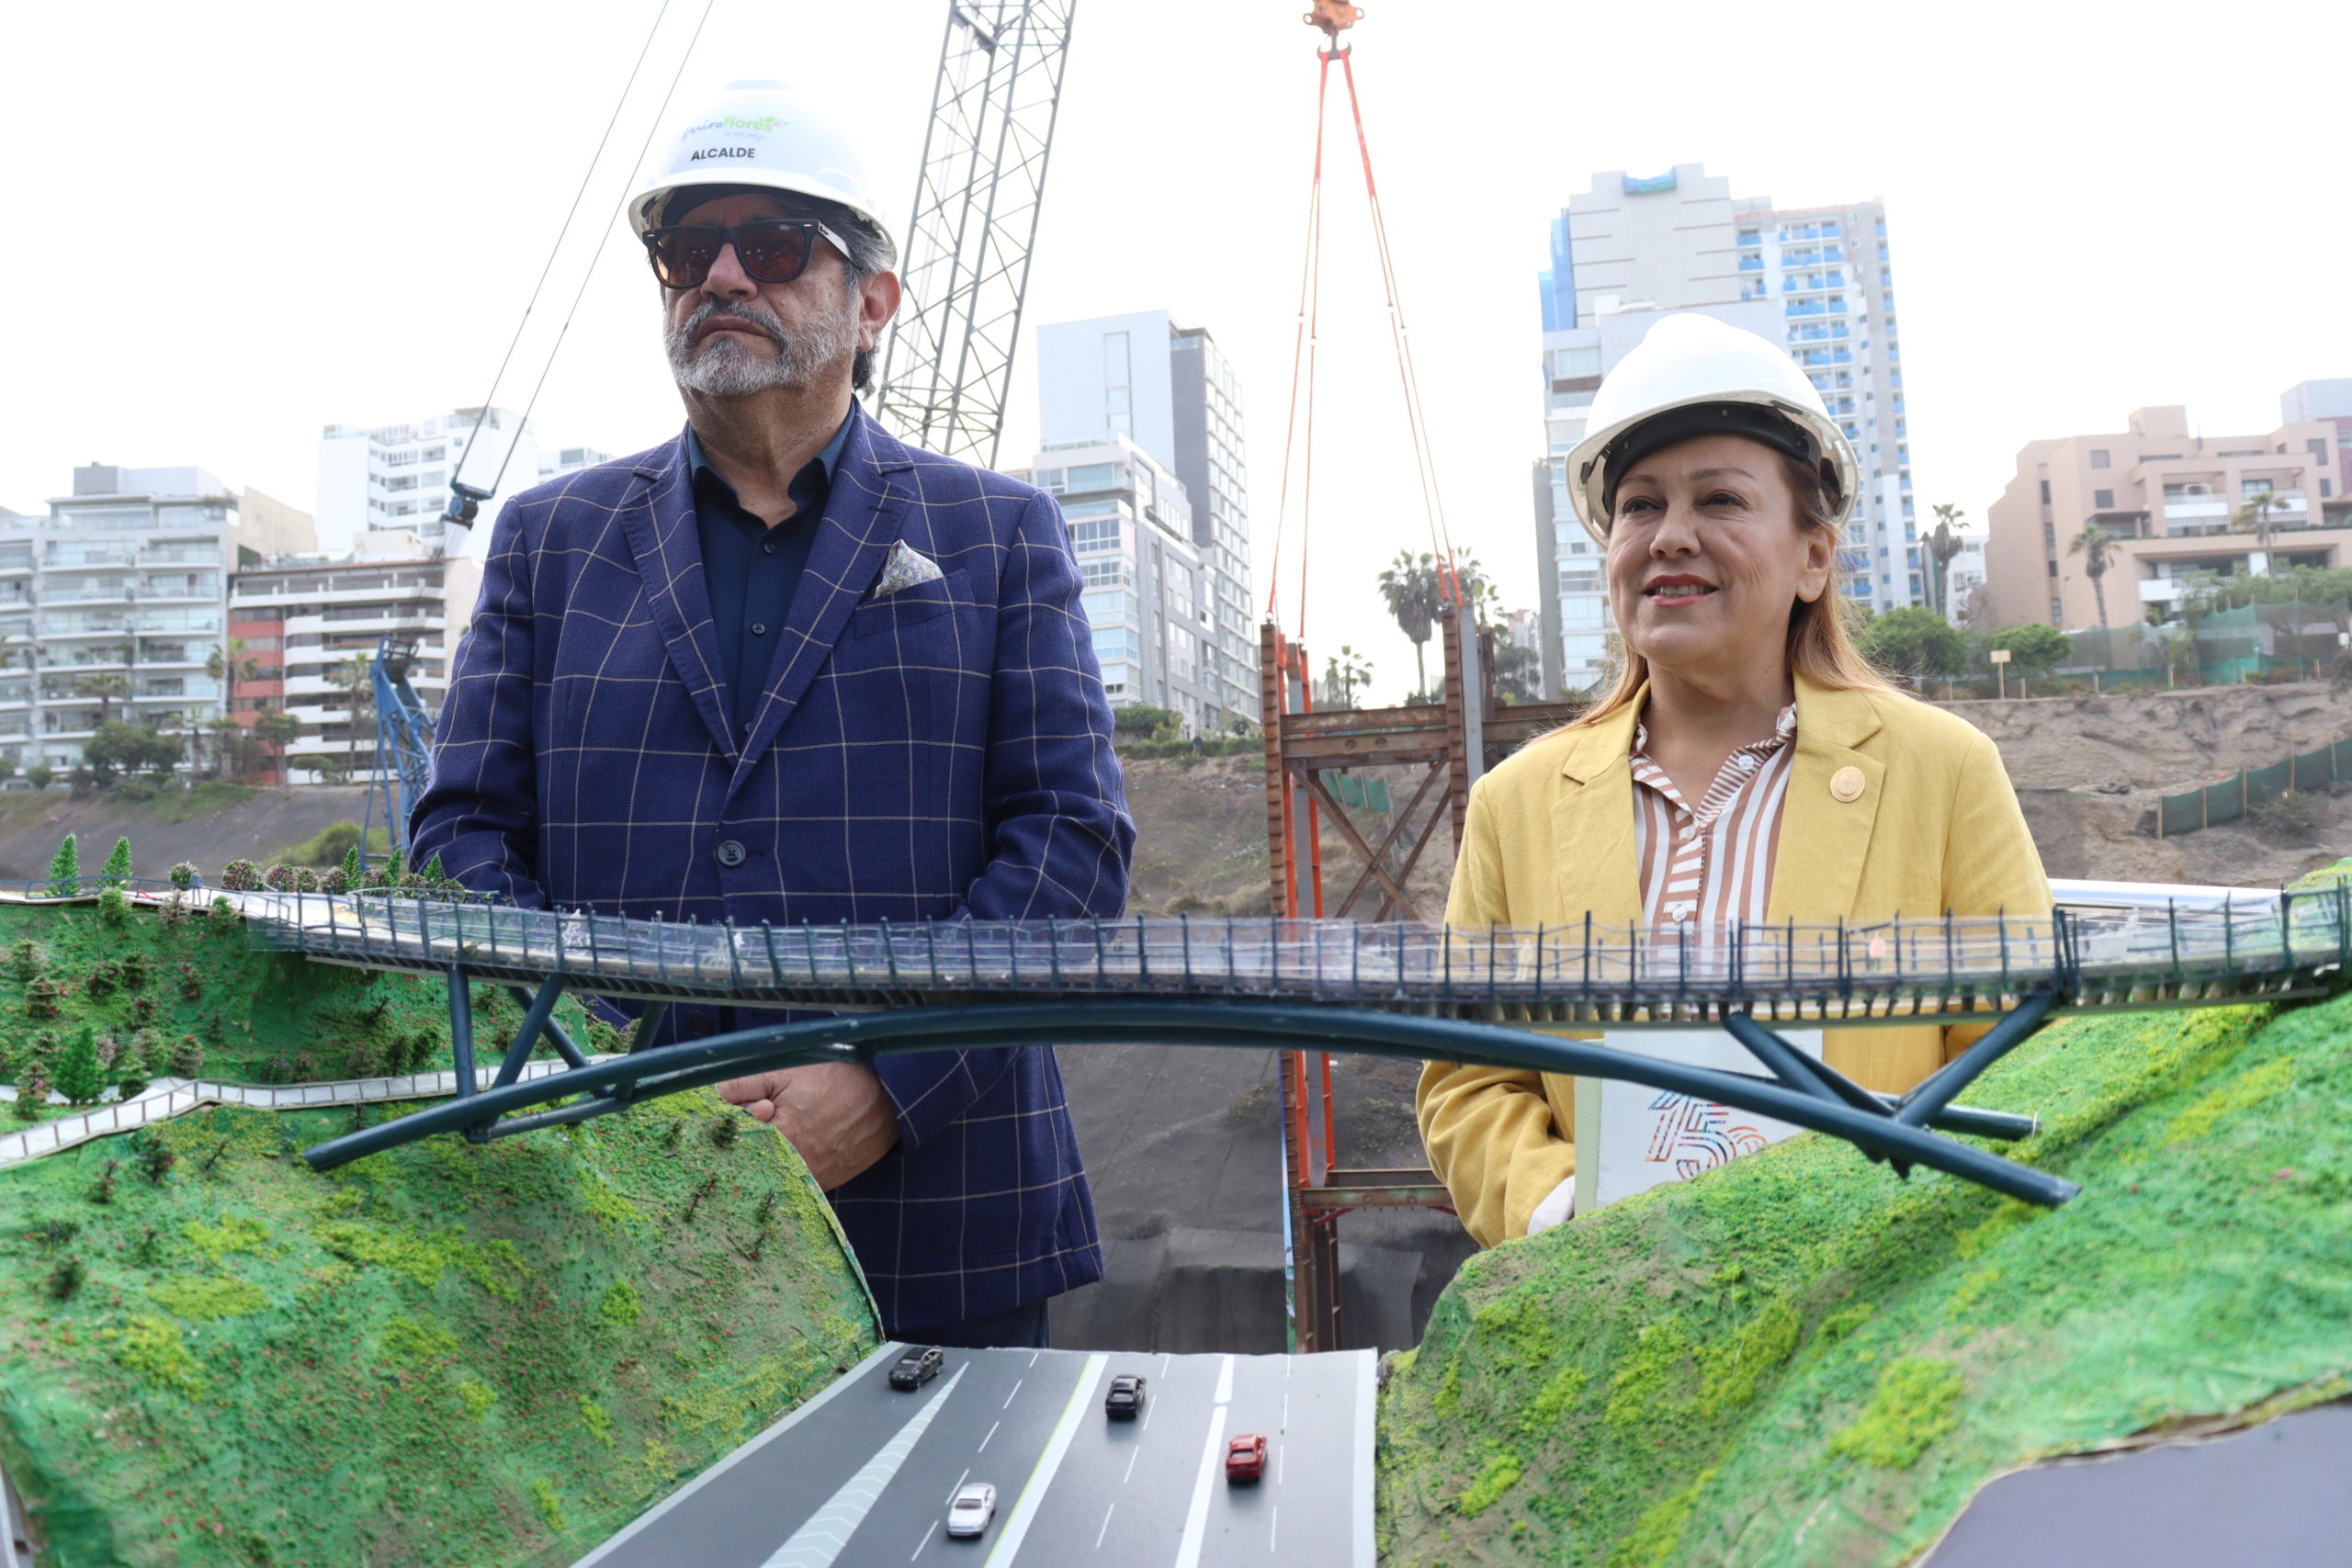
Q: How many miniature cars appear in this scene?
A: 4